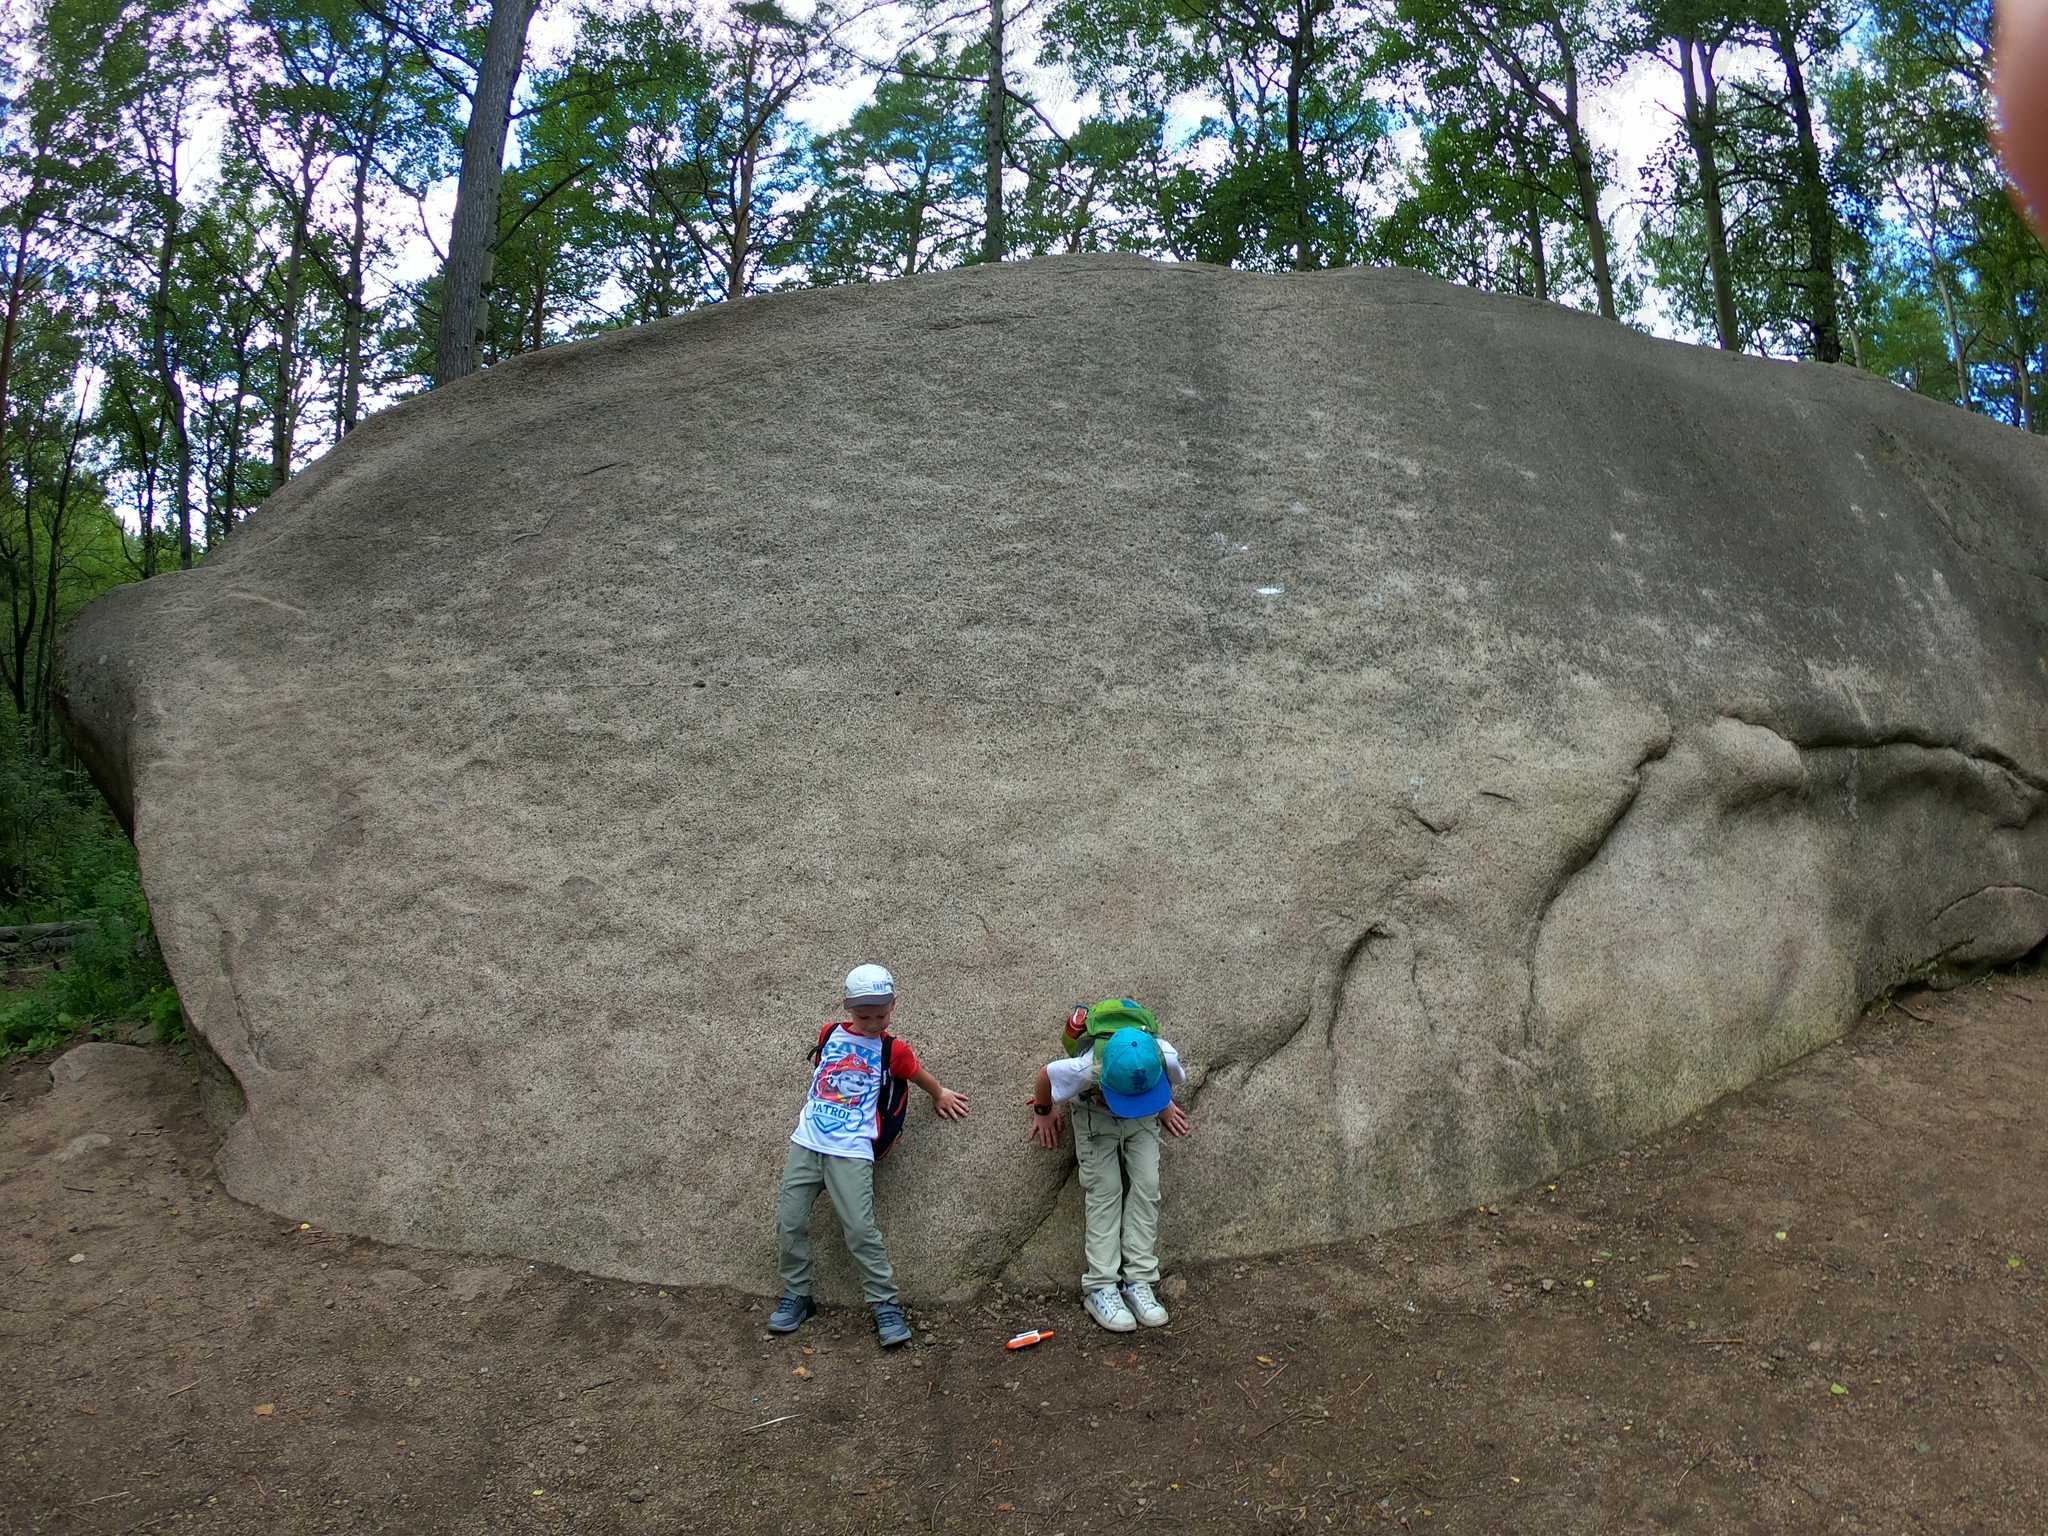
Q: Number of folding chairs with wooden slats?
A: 0